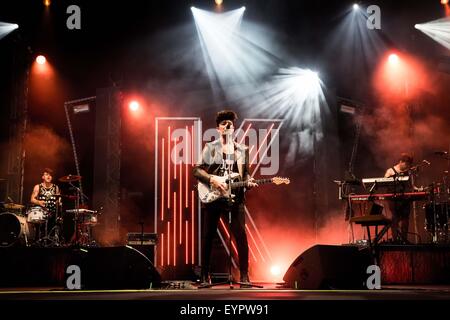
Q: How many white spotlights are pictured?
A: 6